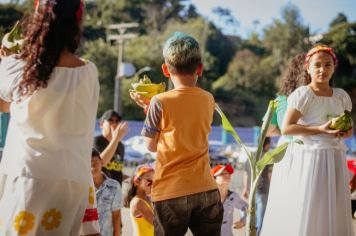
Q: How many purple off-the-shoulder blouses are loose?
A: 0